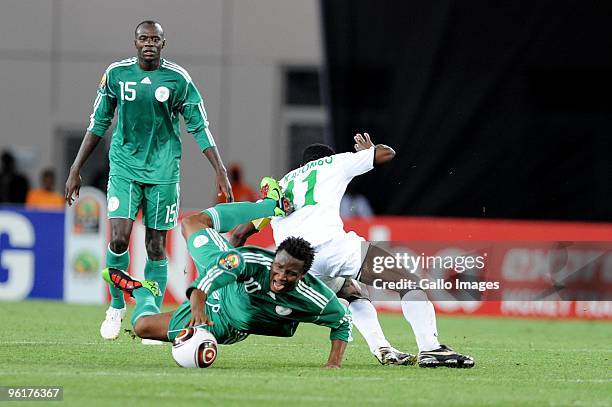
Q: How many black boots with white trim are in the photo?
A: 2